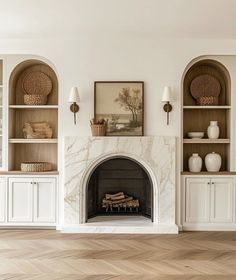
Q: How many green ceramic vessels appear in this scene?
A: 0